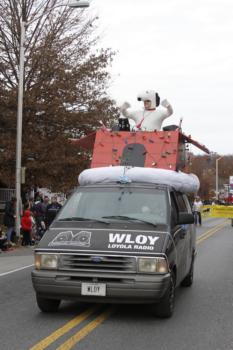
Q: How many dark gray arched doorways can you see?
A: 1